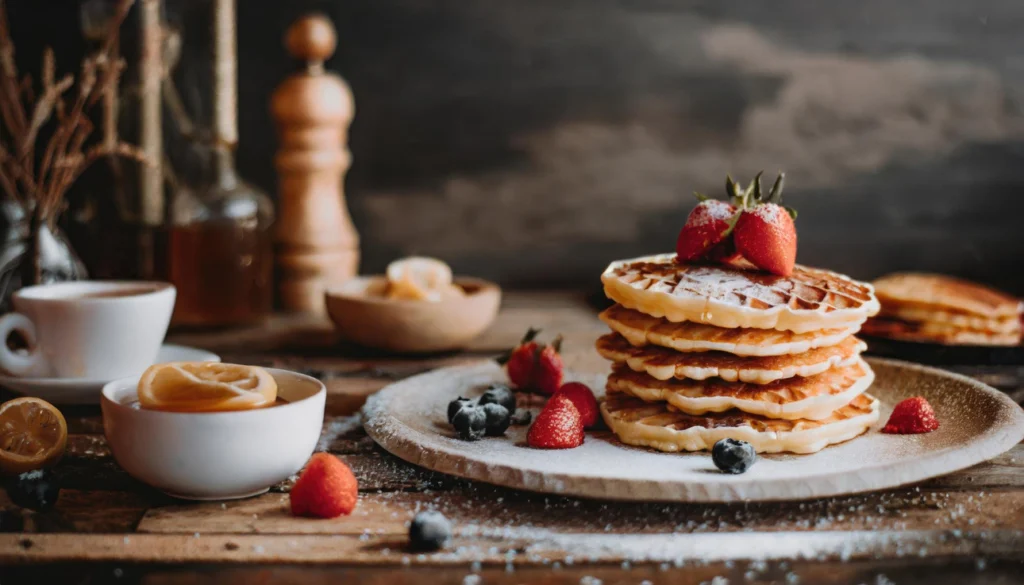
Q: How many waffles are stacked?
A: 5